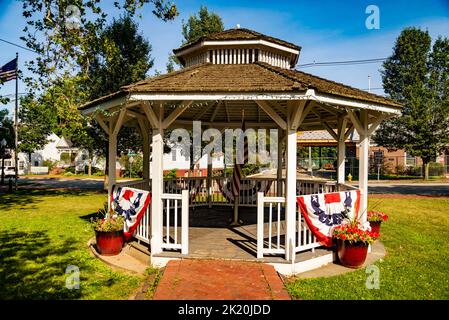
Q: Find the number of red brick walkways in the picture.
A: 1